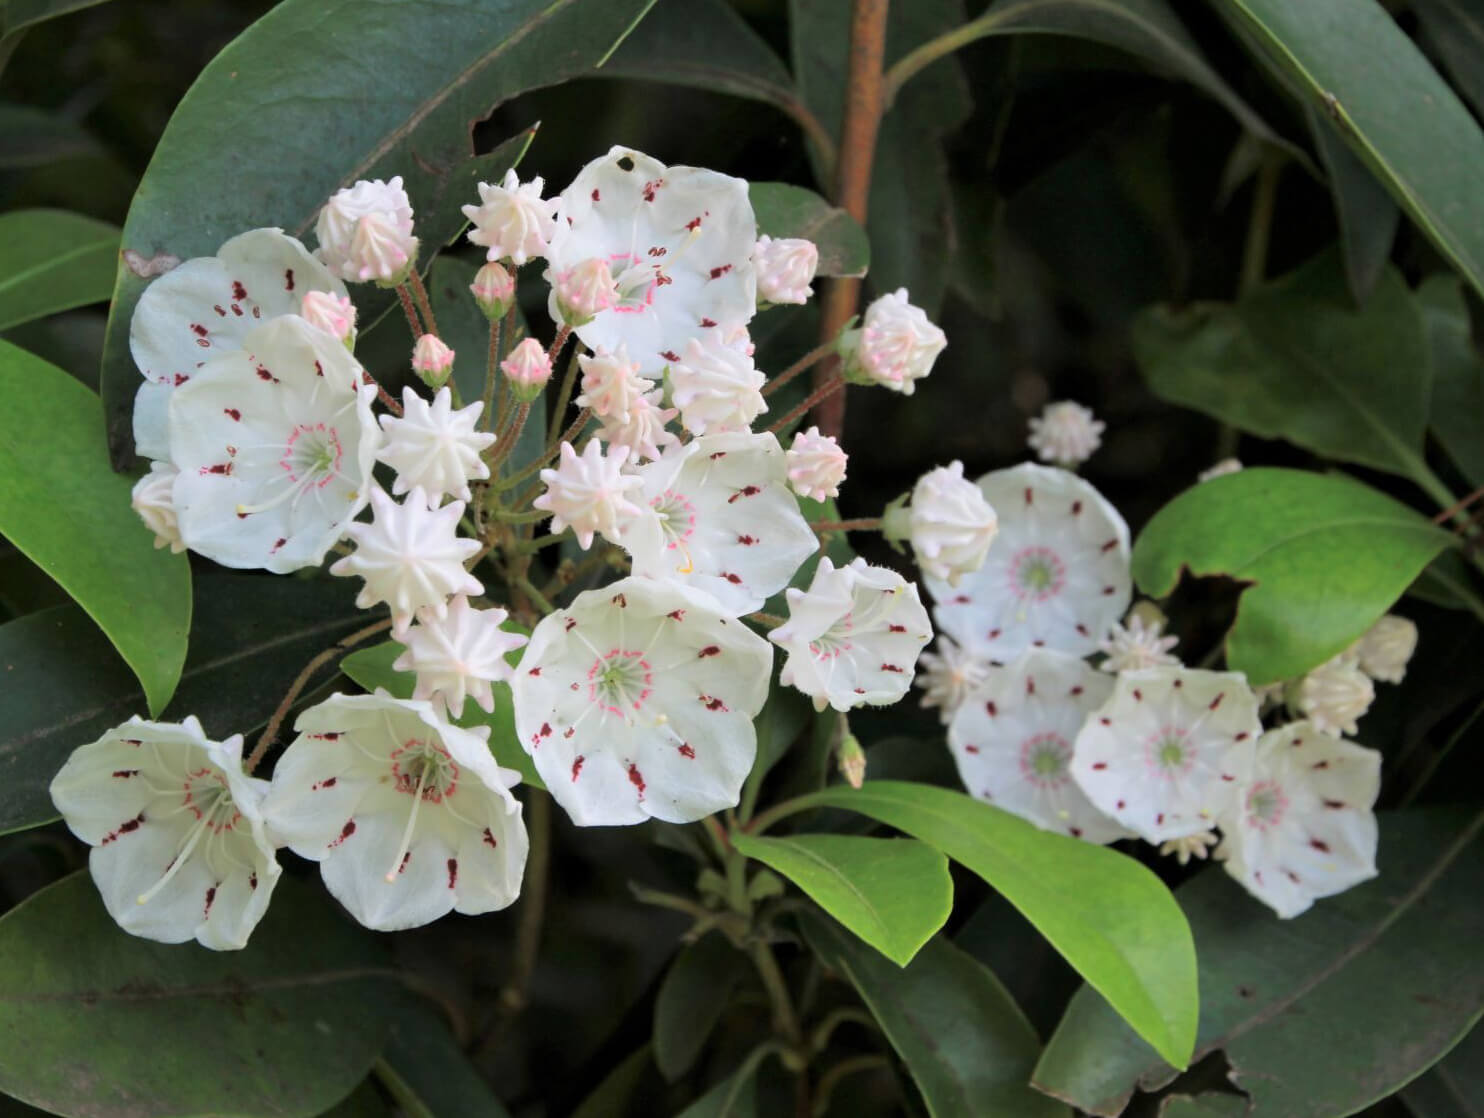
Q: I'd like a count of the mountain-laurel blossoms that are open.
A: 12